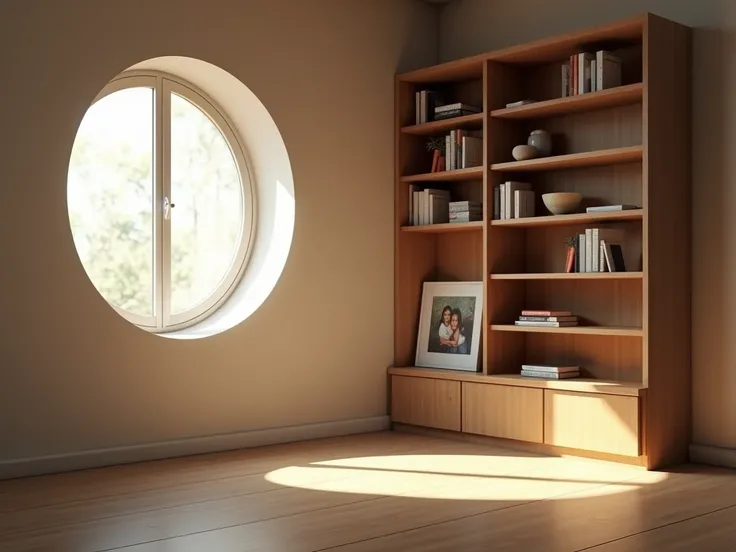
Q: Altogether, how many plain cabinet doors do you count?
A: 3